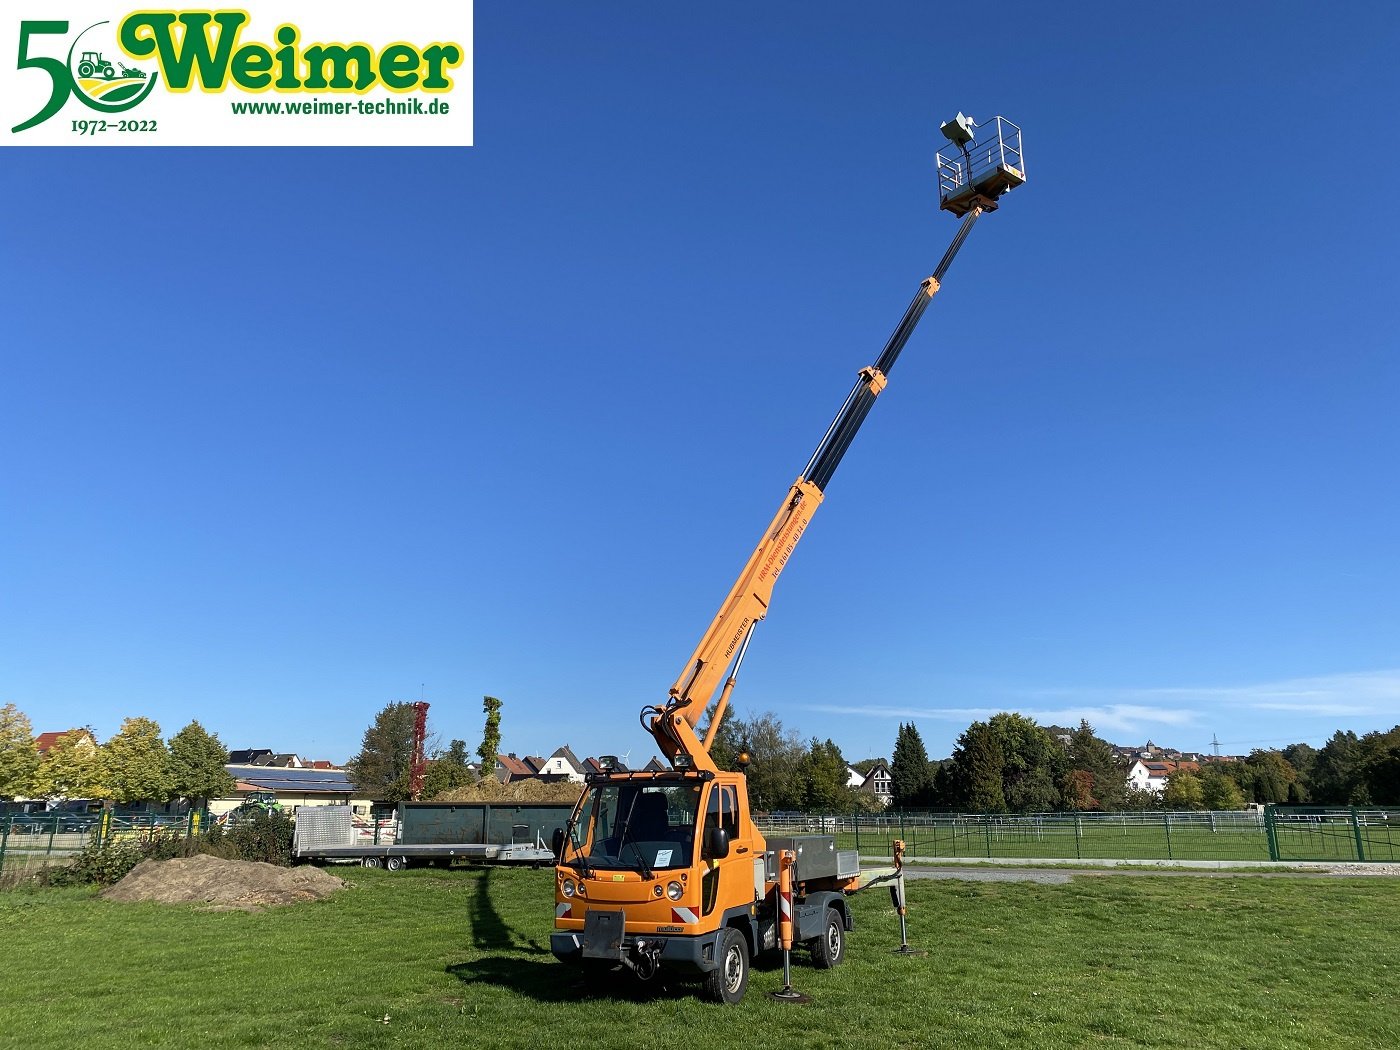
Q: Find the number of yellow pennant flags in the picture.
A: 0